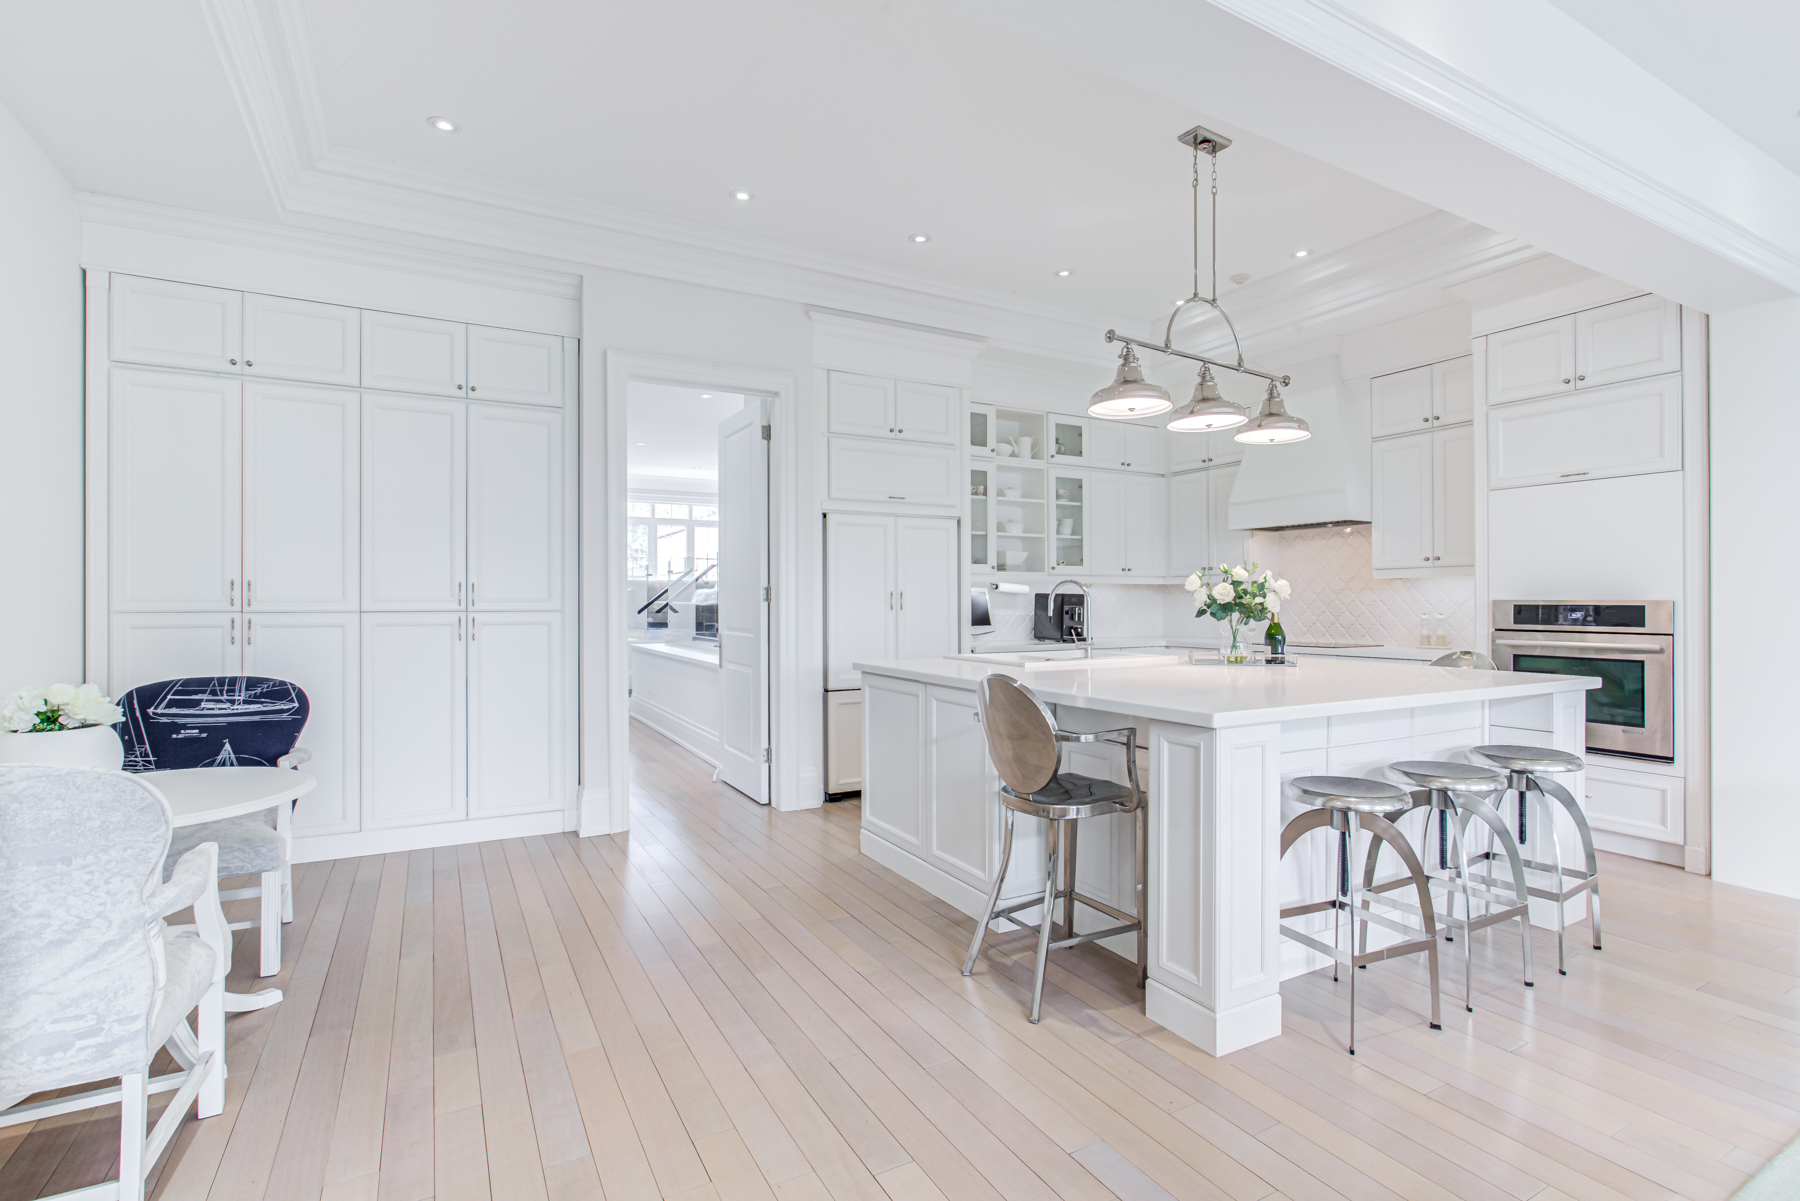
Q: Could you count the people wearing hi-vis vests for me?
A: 0